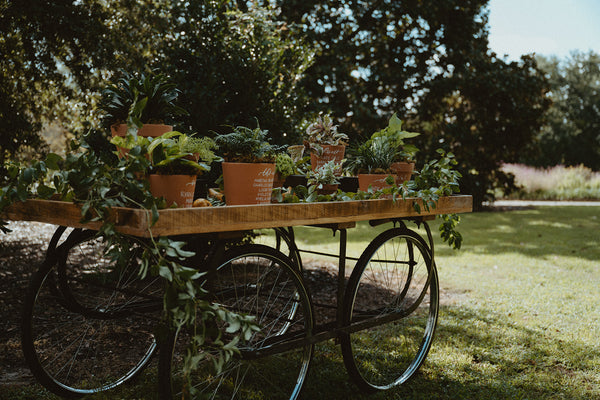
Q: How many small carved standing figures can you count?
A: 0